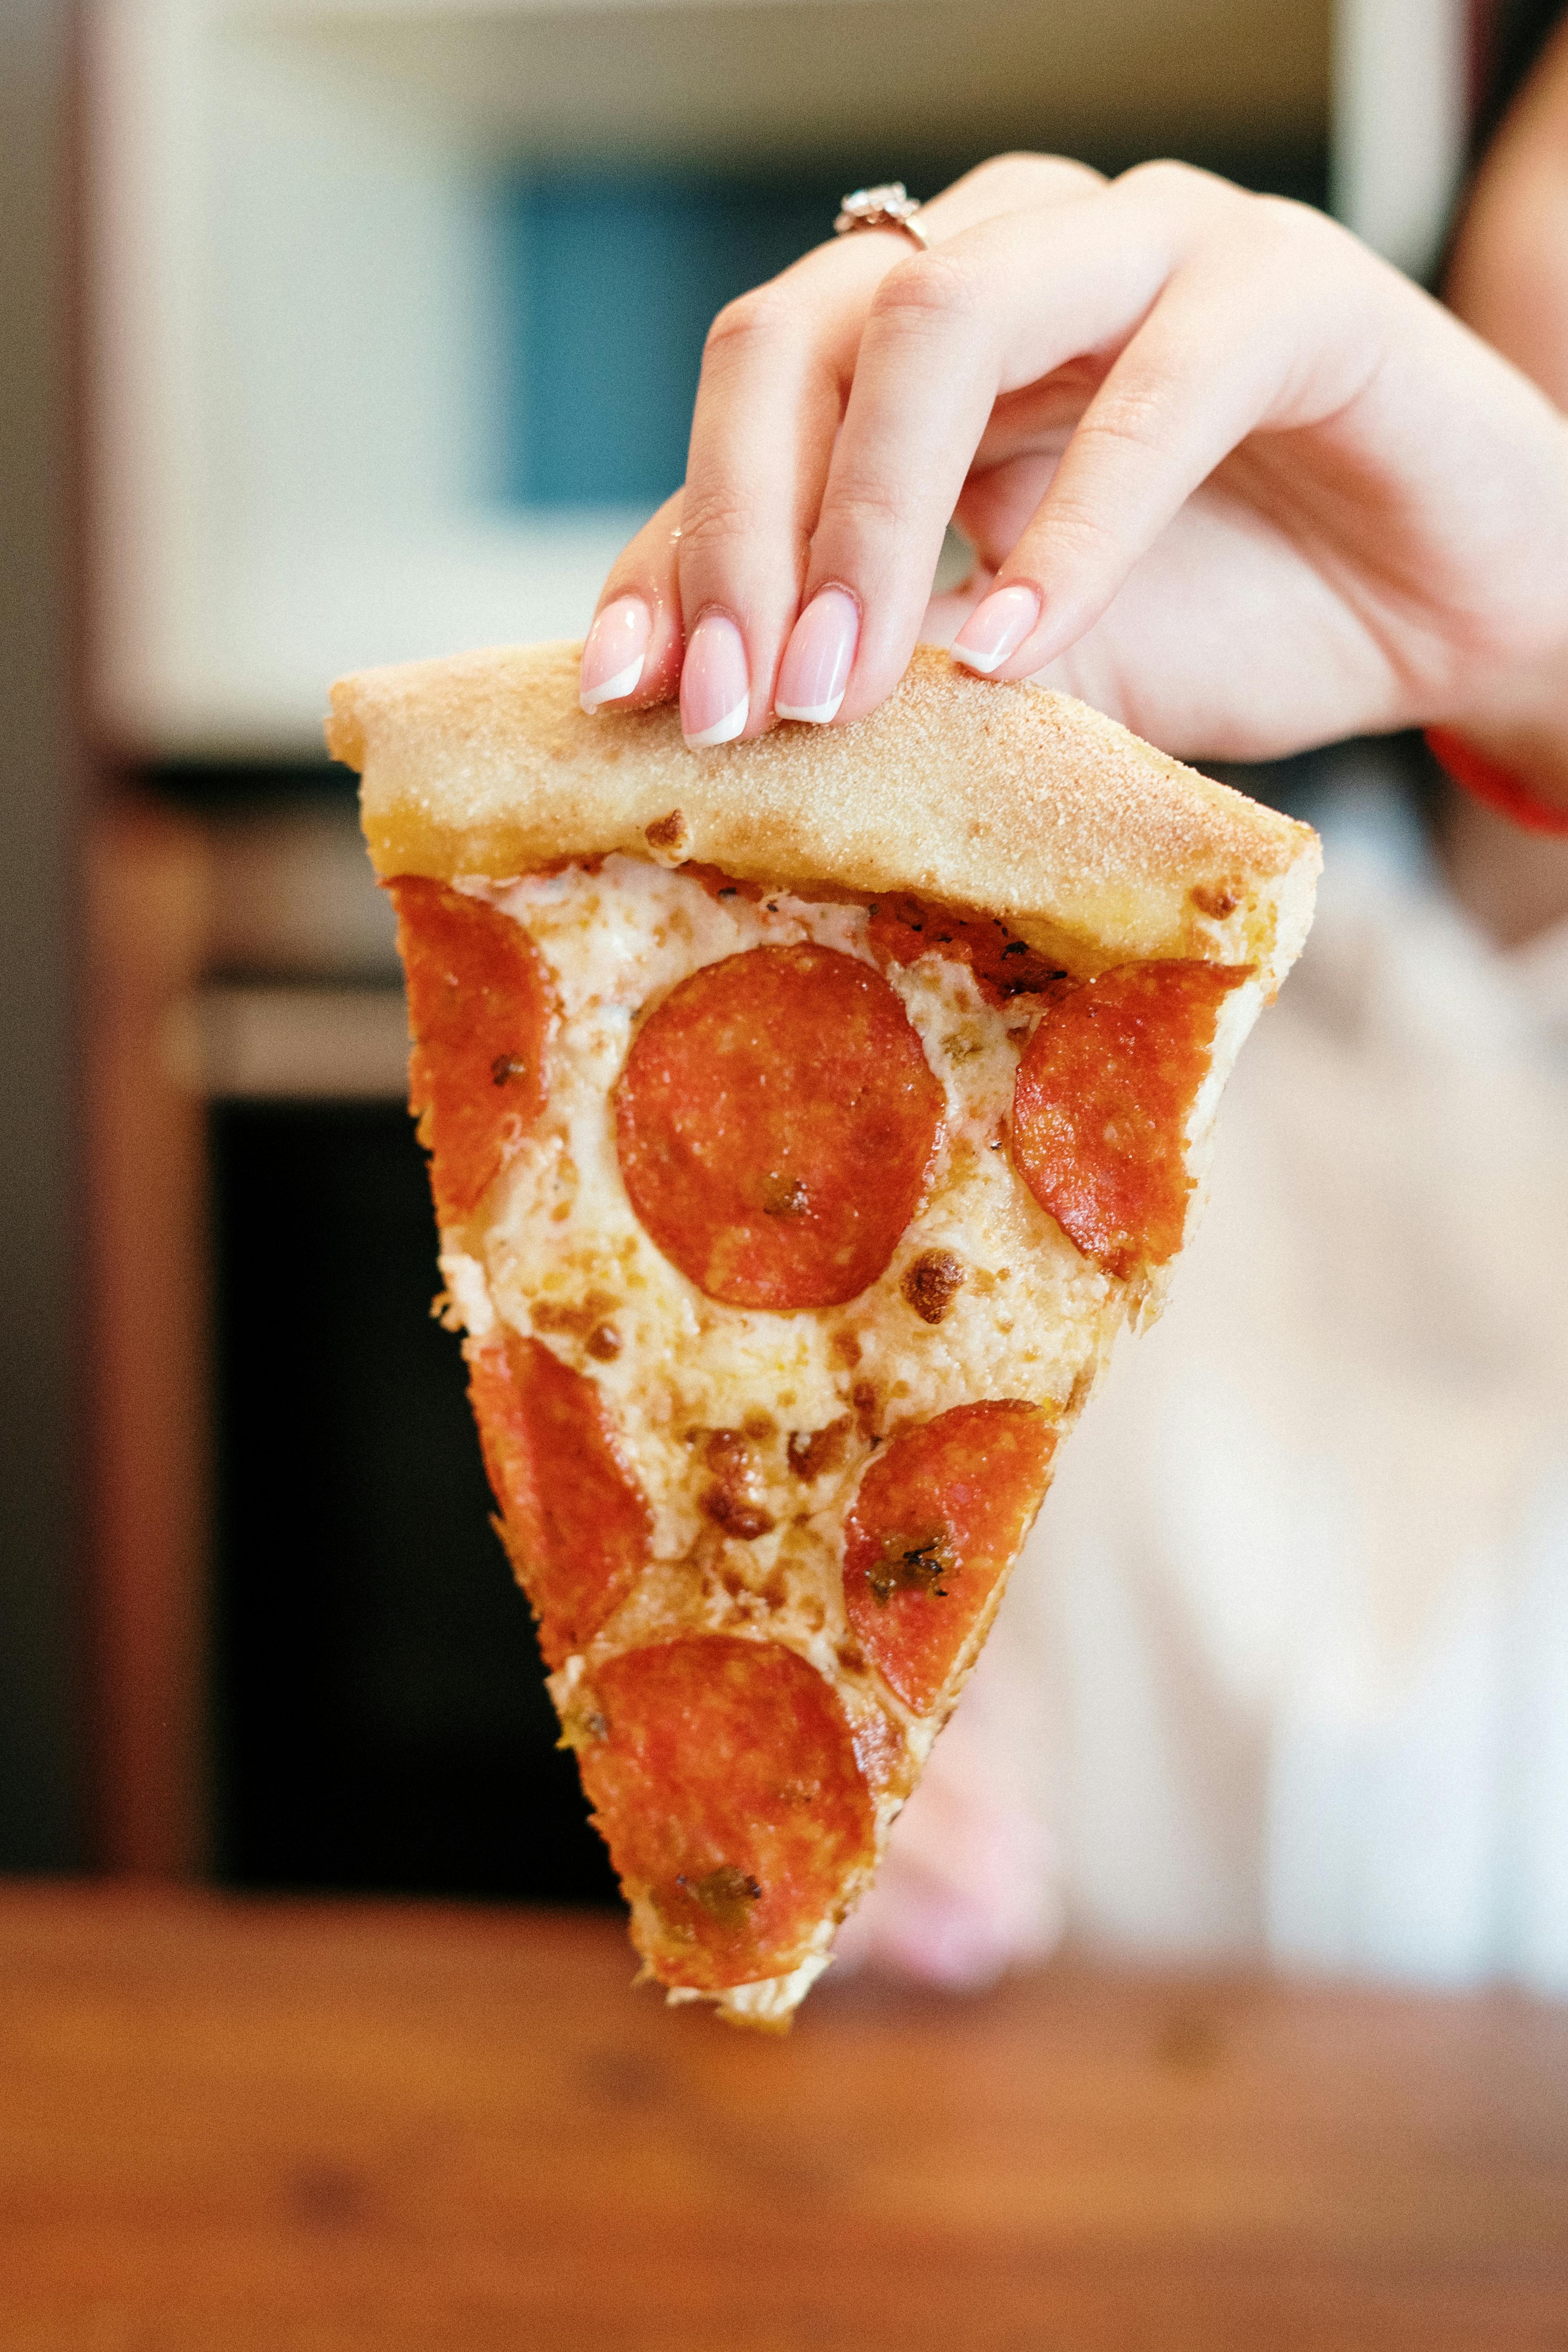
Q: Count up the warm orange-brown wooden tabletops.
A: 1